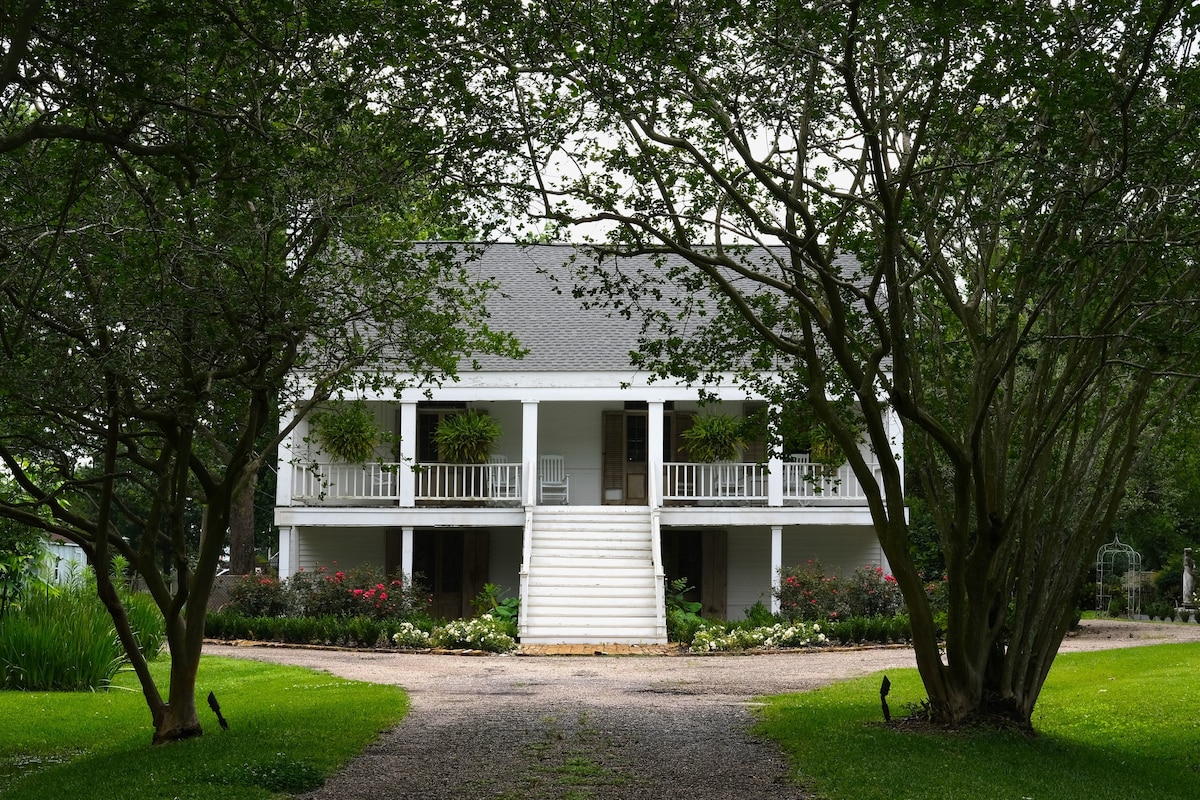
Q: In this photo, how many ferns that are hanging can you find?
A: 4